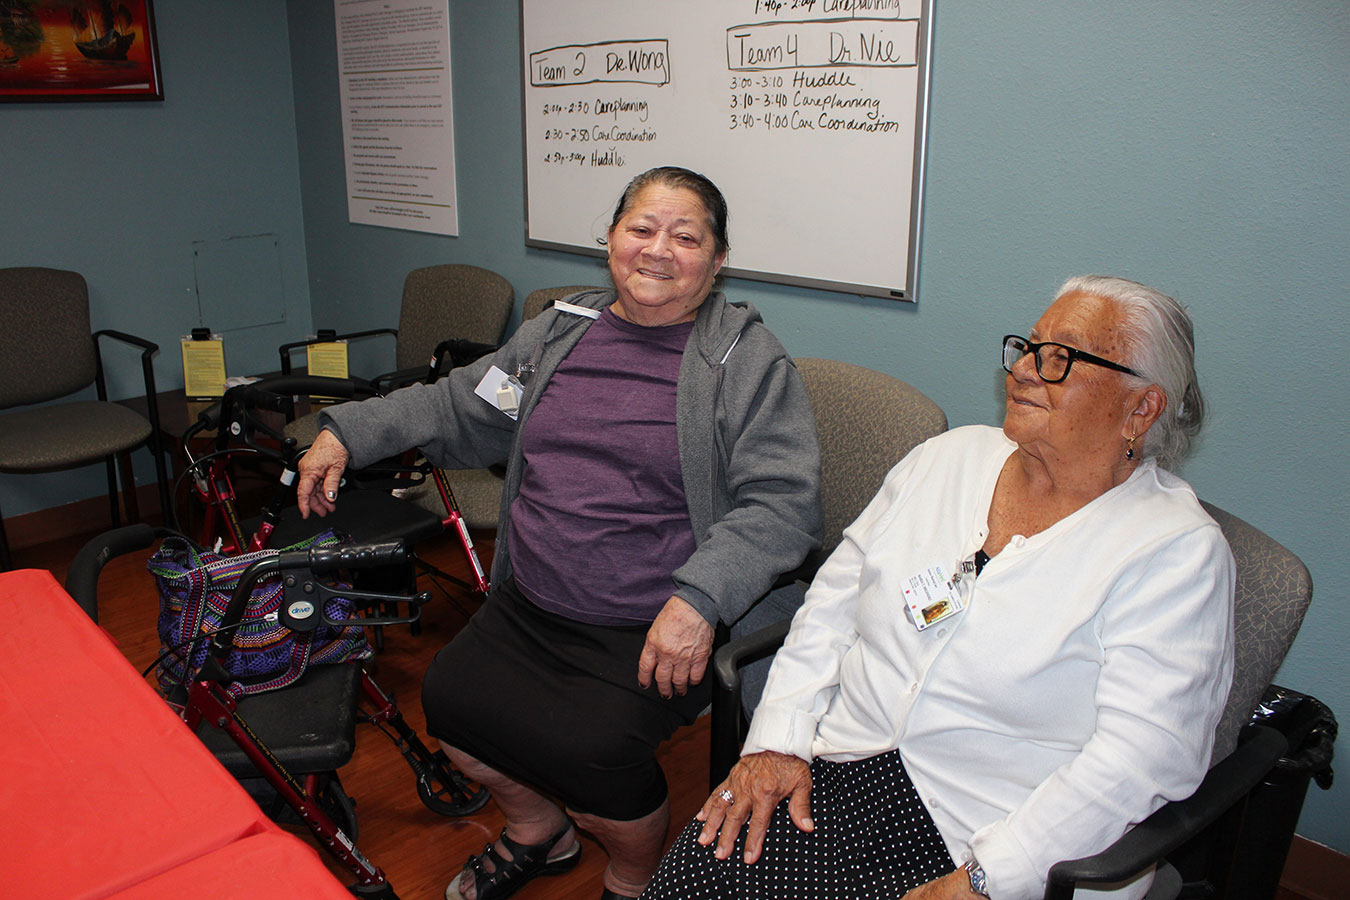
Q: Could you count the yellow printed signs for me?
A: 2